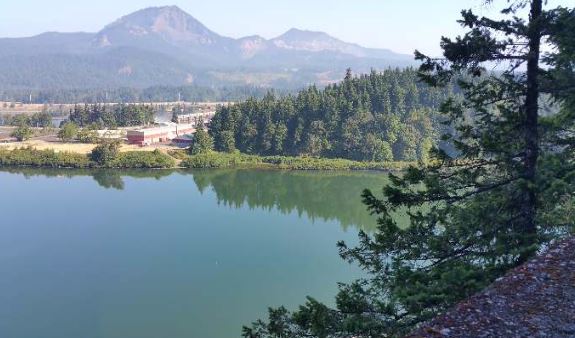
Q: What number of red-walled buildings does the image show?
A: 1